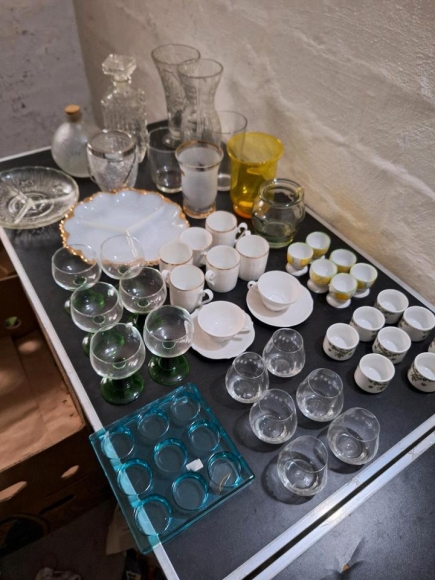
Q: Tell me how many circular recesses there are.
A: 9